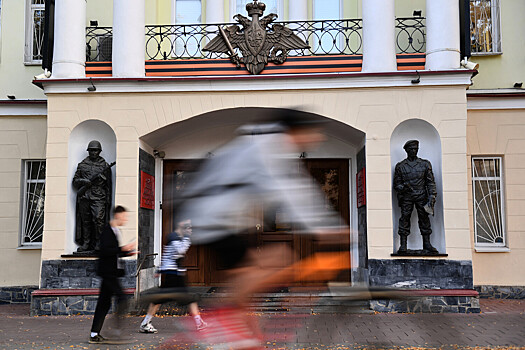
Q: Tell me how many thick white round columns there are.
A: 4